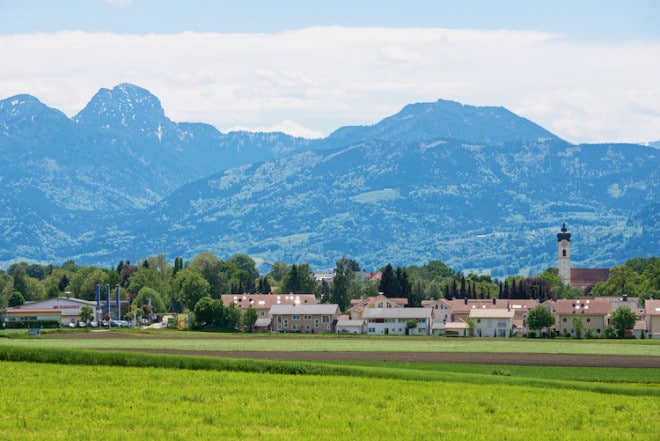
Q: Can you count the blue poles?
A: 3